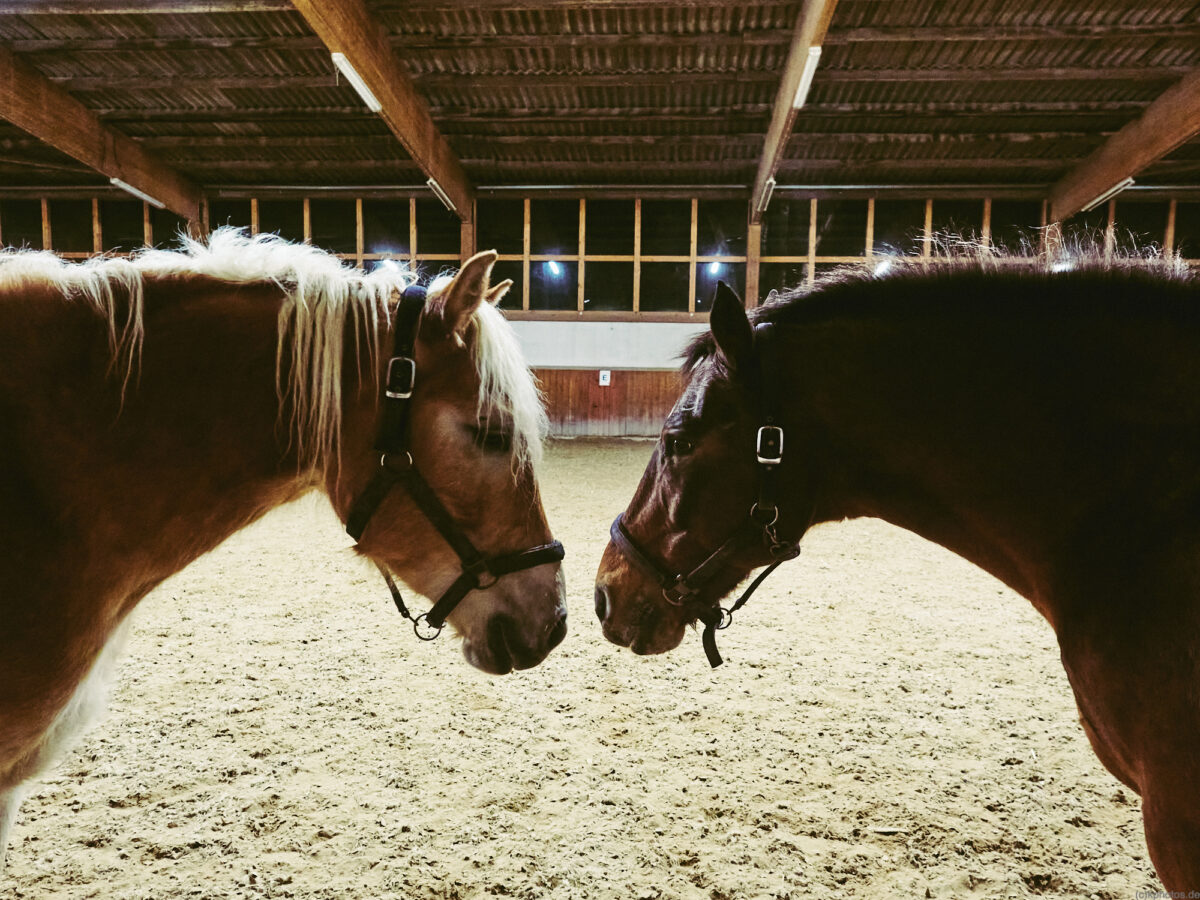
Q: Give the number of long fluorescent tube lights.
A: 6